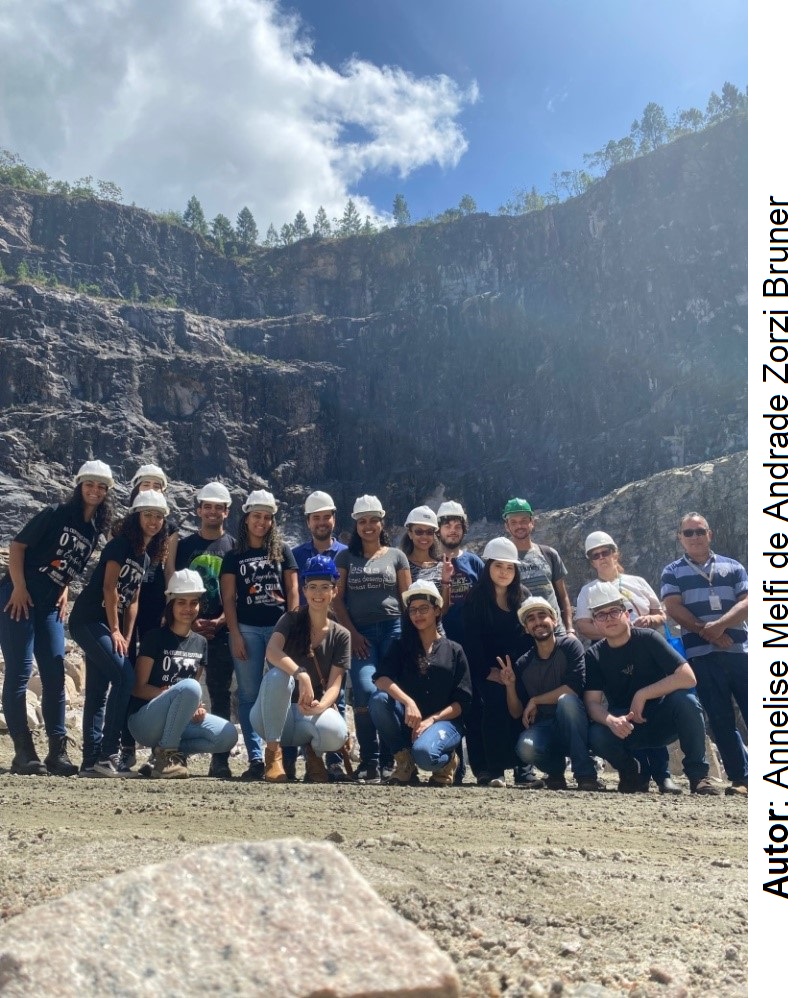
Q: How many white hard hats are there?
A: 15